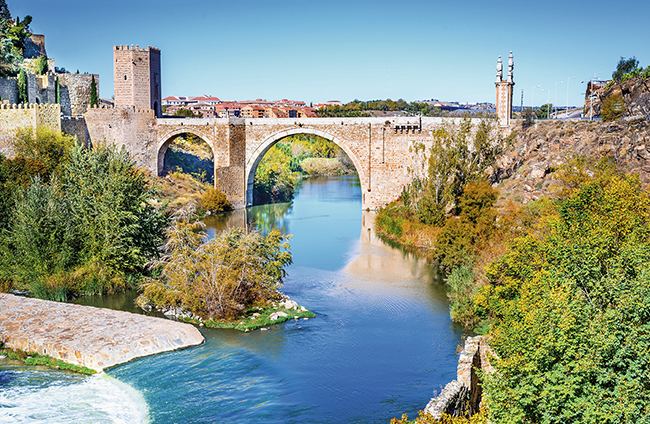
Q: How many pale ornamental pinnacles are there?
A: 2